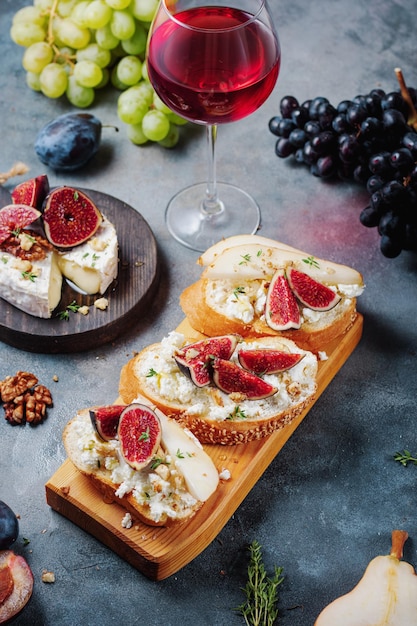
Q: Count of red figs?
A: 10